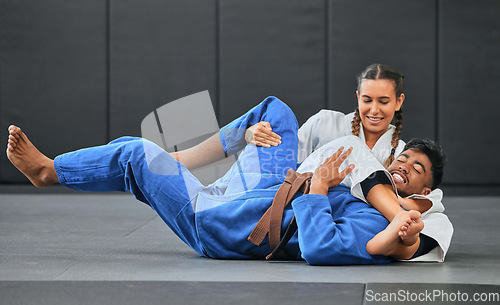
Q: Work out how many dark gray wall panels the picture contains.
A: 5